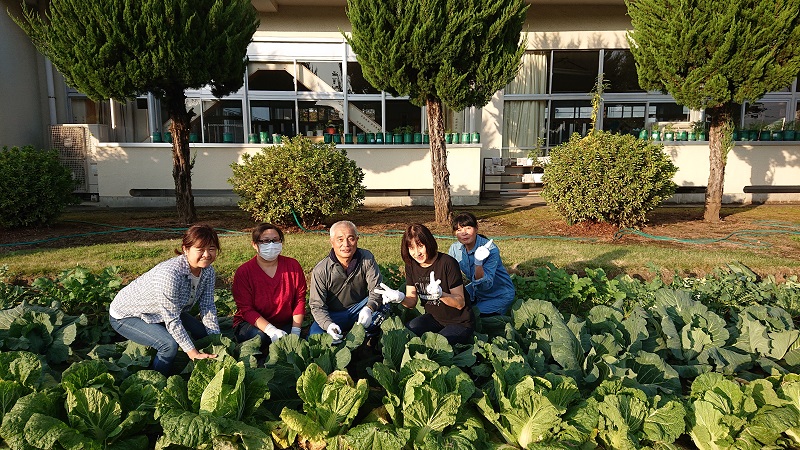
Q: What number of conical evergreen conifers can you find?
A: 3